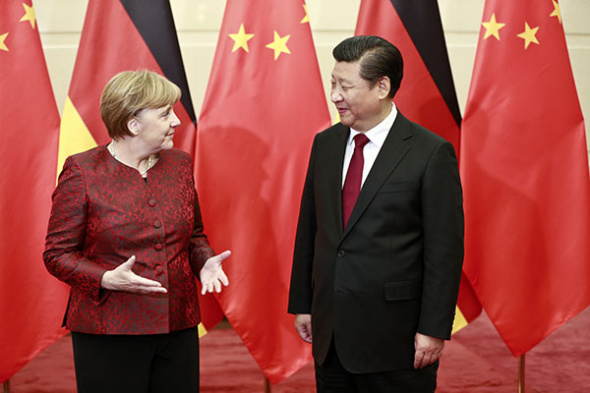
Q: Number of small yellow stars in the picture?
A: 8